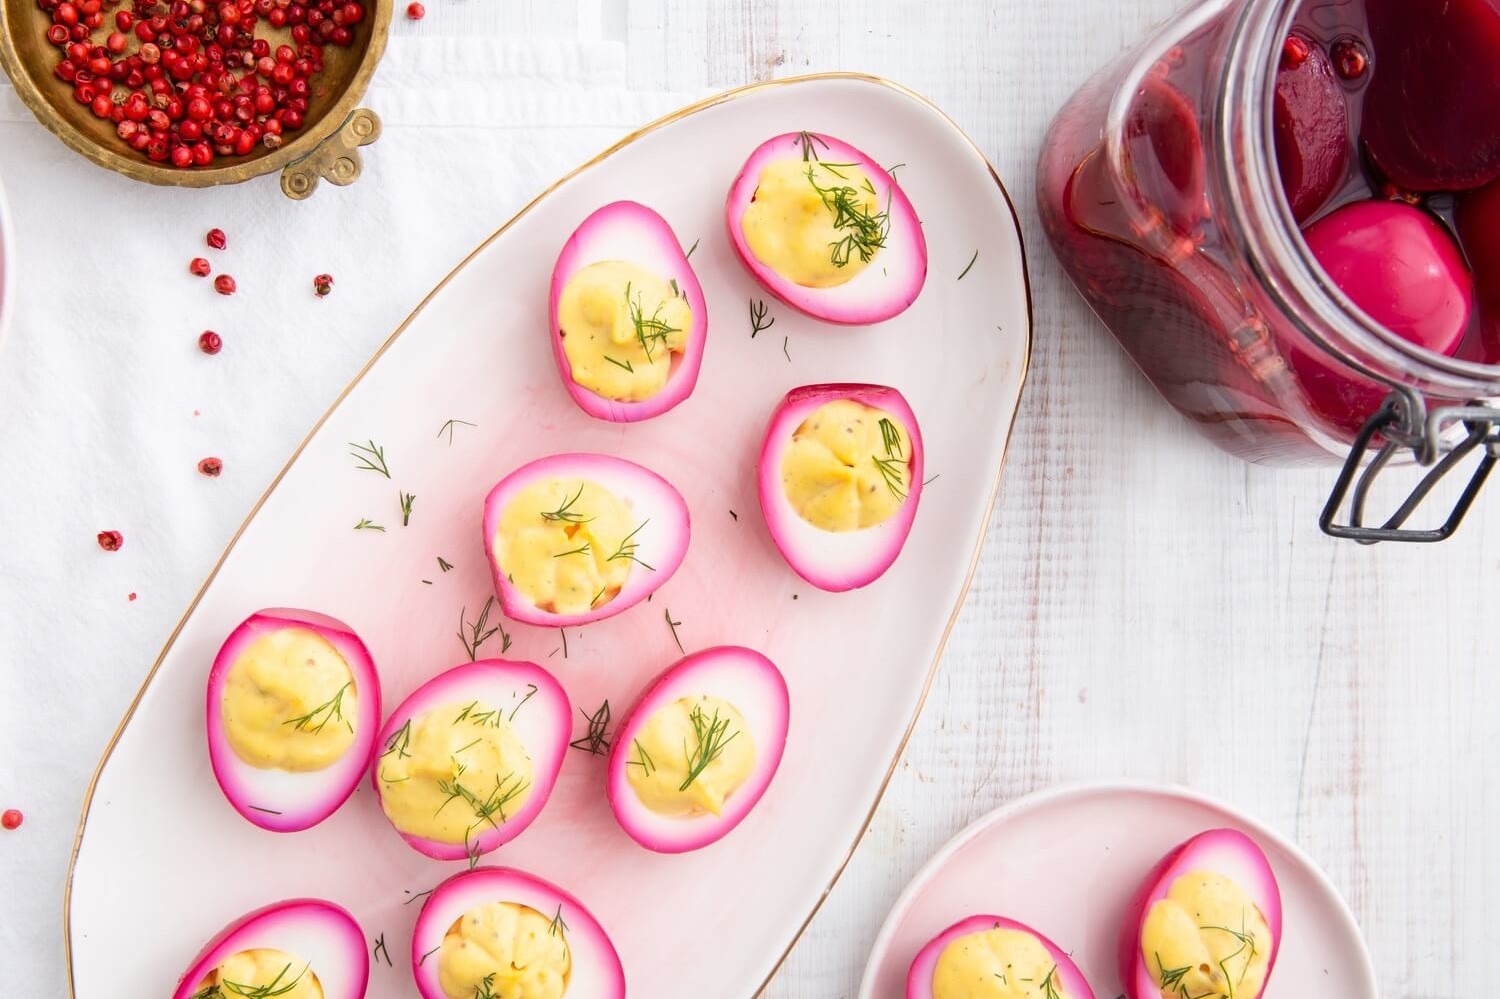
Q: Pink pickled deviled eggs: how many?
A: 11